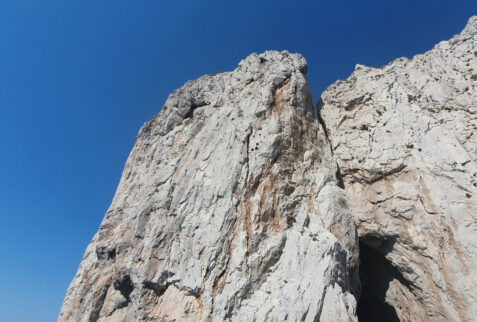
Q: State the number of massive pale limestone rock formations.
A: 2